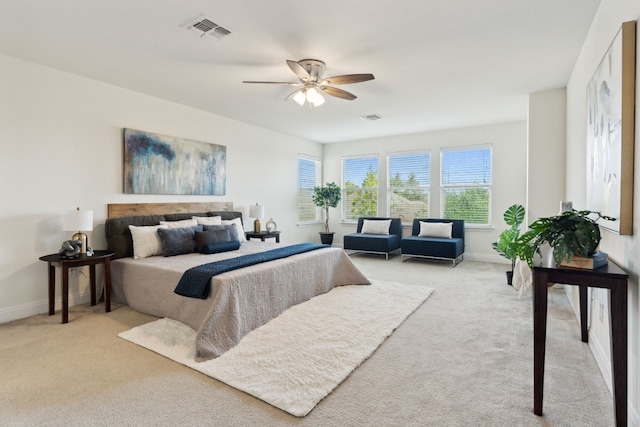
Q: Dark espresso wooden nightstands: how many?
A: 2